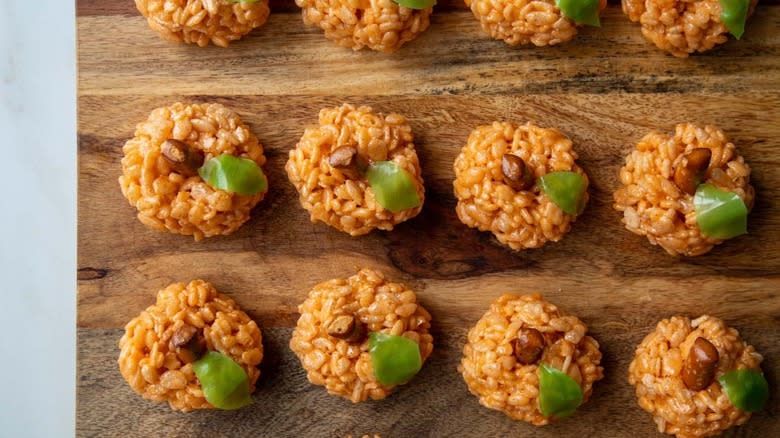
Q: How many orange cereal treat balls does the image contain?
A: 12